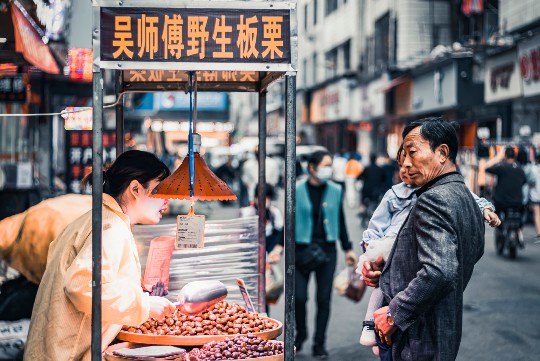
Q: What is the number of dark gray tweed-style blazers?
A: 1